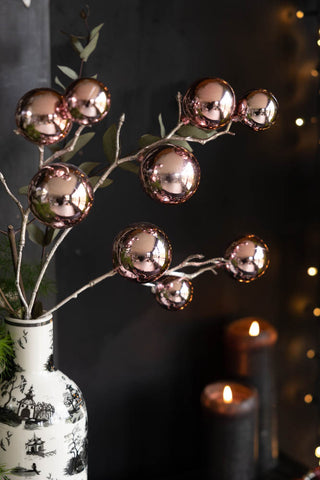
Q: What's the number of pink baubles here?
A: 9